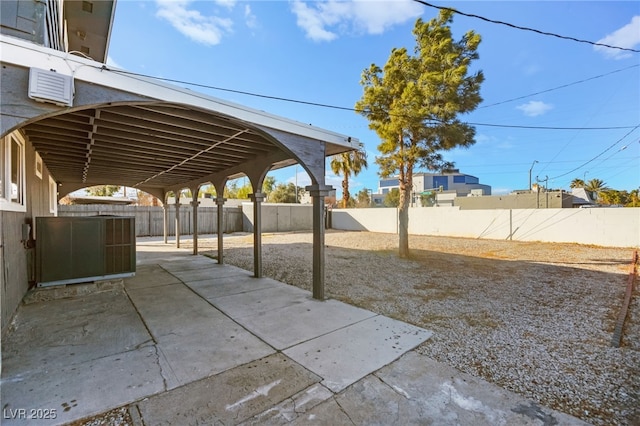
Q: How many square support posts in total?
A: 6